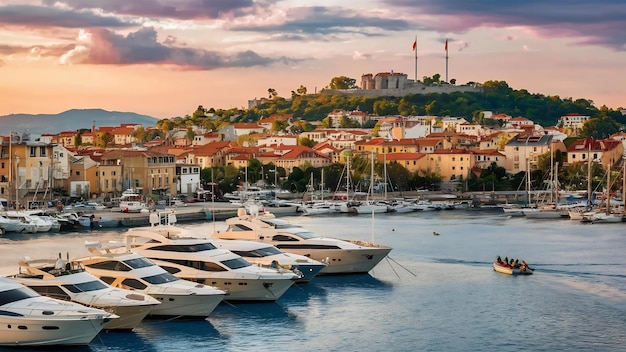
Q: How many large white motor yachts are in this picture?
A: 6